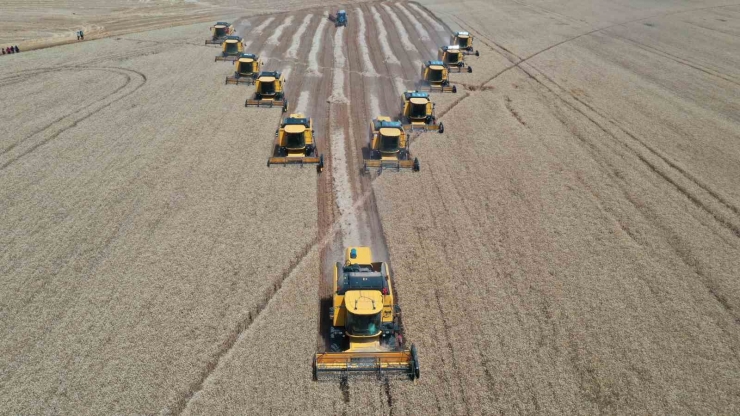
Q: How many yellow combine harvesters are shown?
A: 11